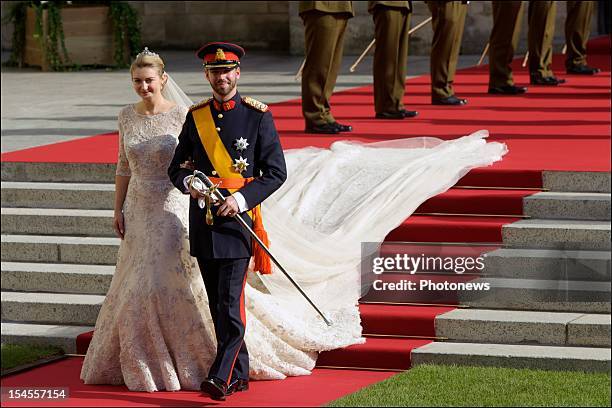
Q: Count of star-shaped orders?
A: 2